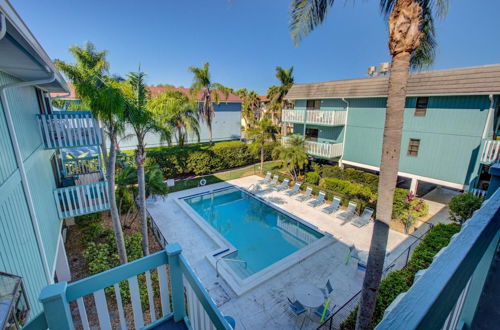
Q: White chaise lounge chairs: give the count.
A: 9